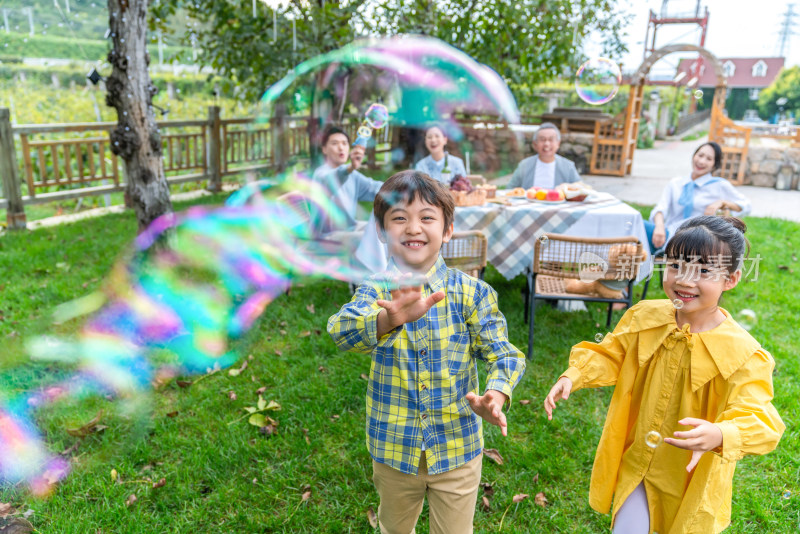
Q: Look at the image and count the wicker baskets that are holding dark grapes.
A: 1